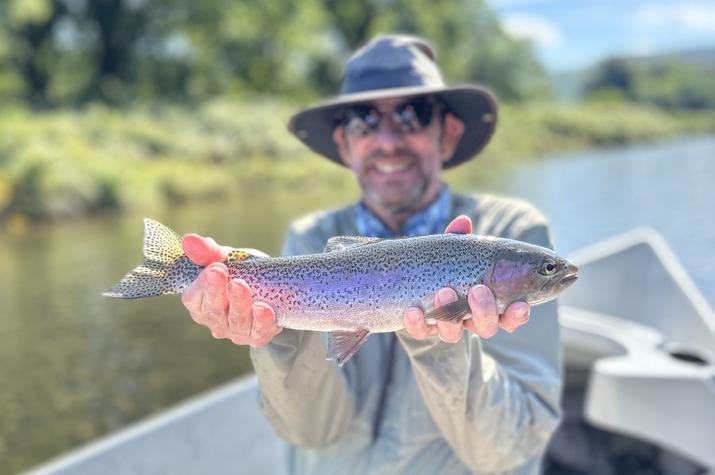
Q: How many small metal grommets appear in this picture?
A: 2